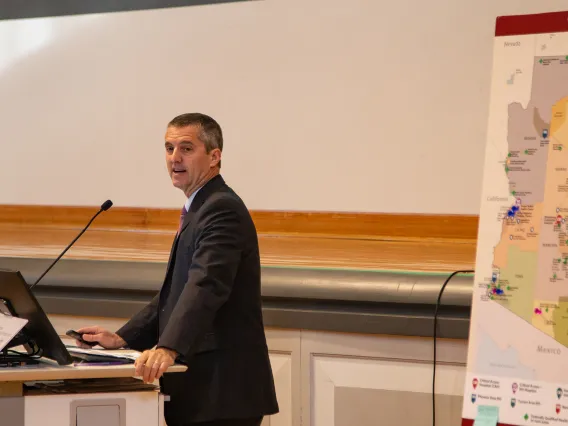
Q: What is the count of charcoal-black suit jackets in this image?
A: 1